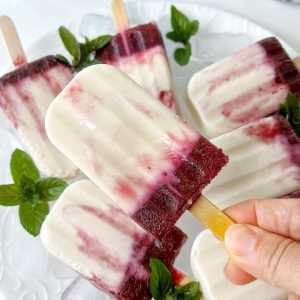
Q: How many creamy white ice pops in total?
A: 7